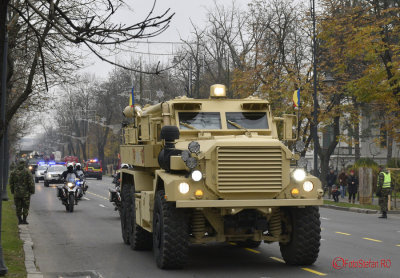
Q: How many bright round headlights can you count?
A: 4